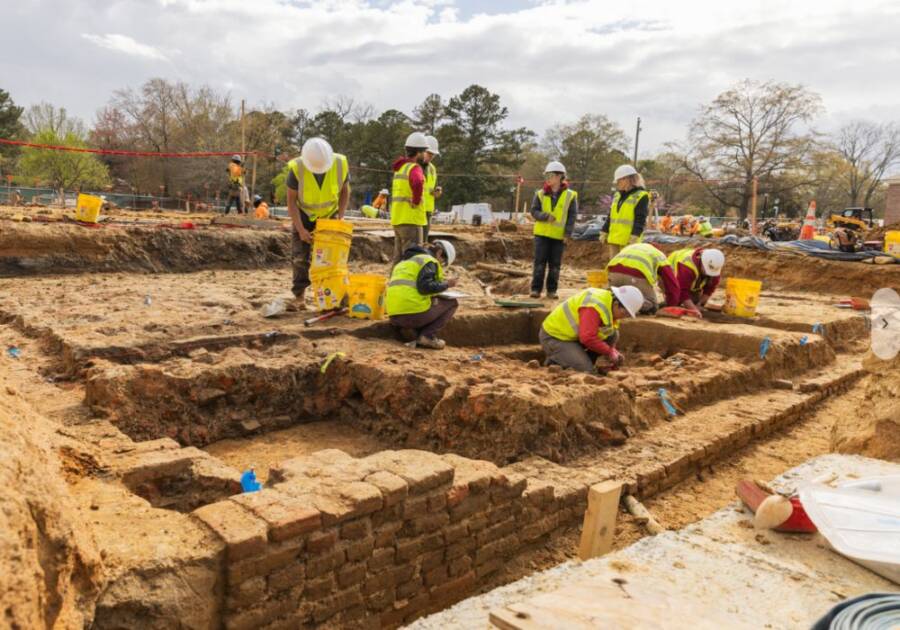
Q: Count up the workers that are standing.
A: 6